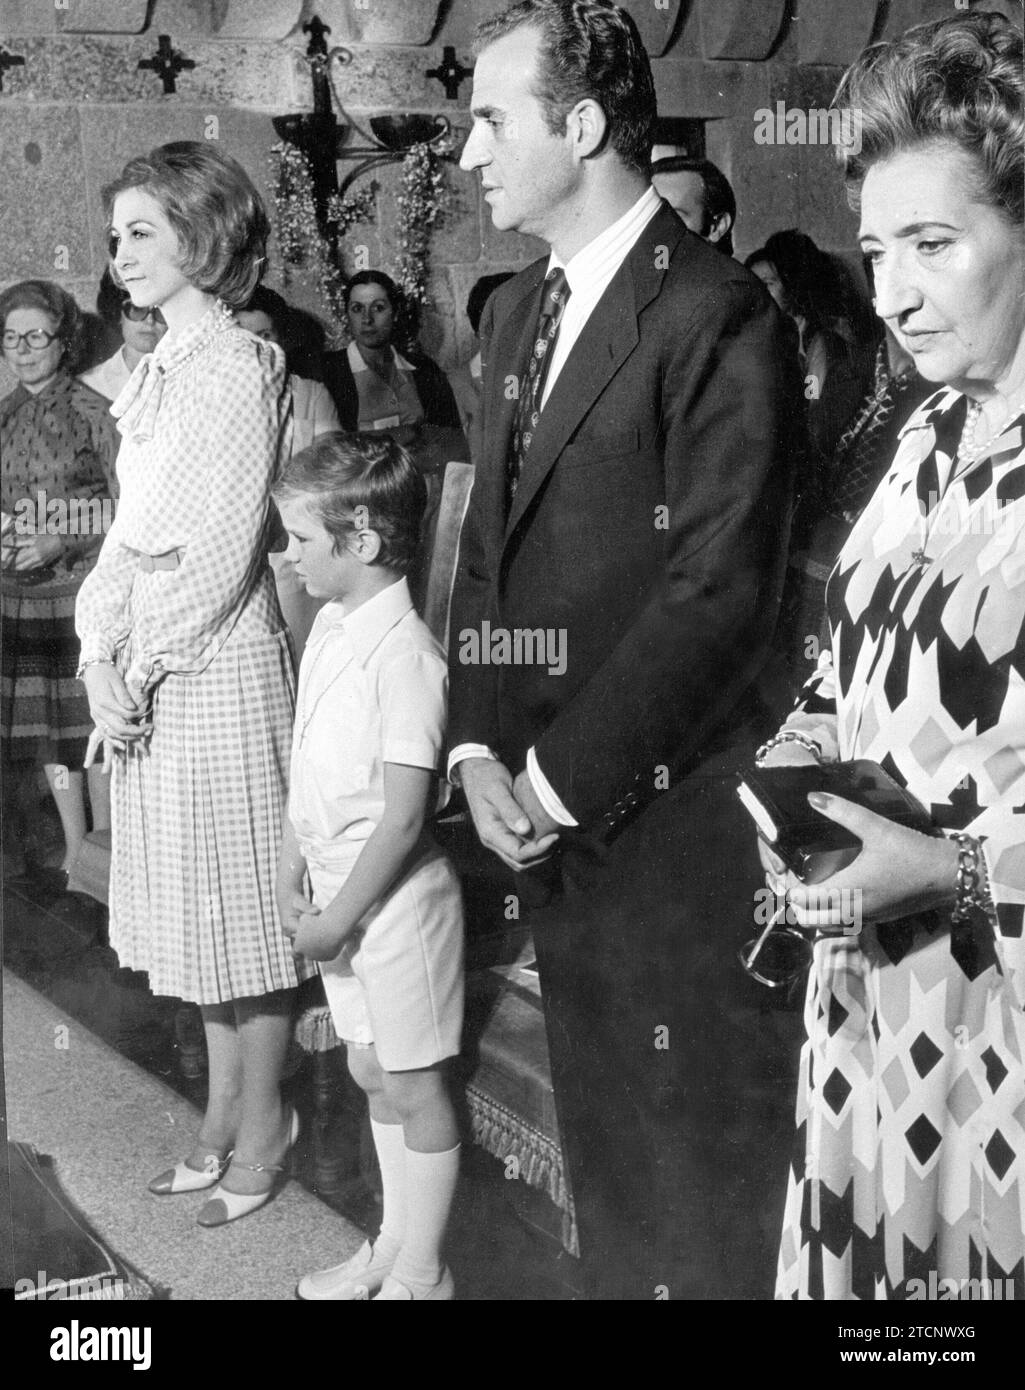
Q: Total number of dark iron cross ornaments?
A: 3